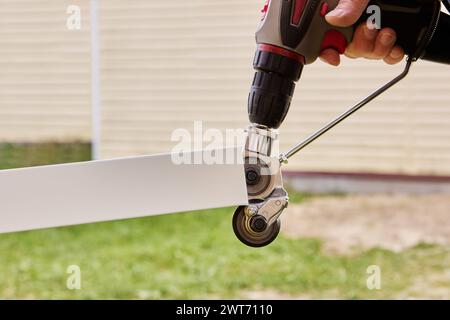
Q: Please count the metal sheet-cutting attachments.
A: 1